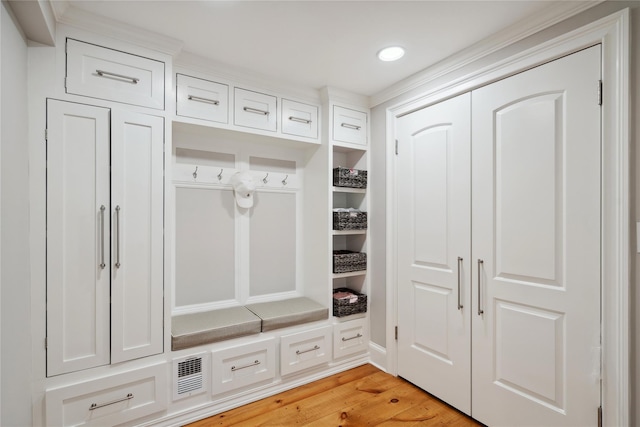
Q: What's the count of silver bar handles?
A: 13